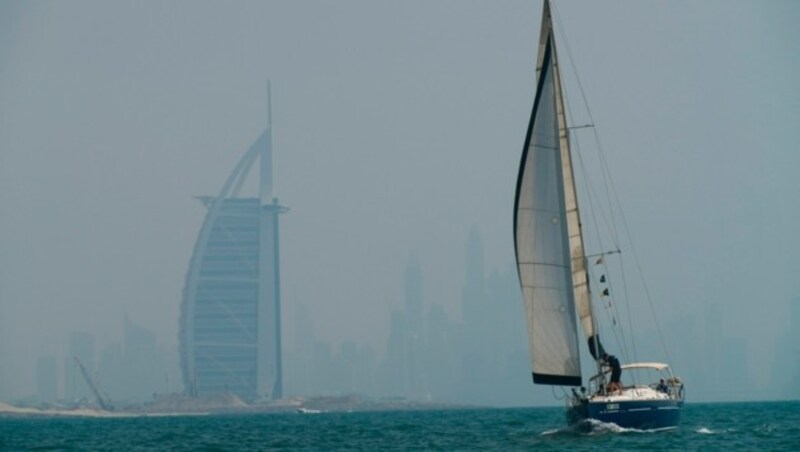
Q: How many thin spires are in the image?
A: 1